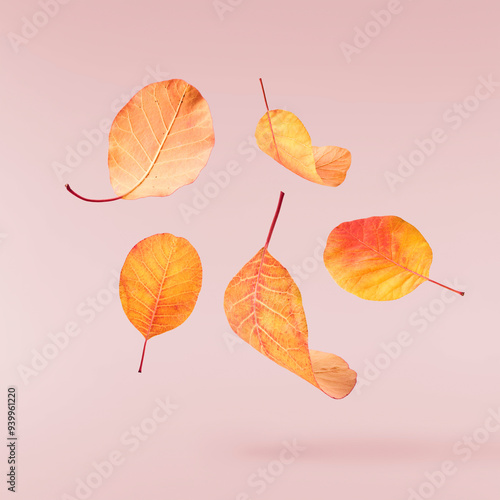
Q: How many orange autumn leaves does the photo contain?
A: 5